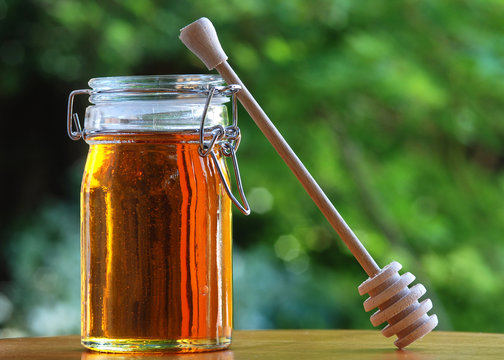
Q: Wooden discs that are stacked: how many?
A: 5